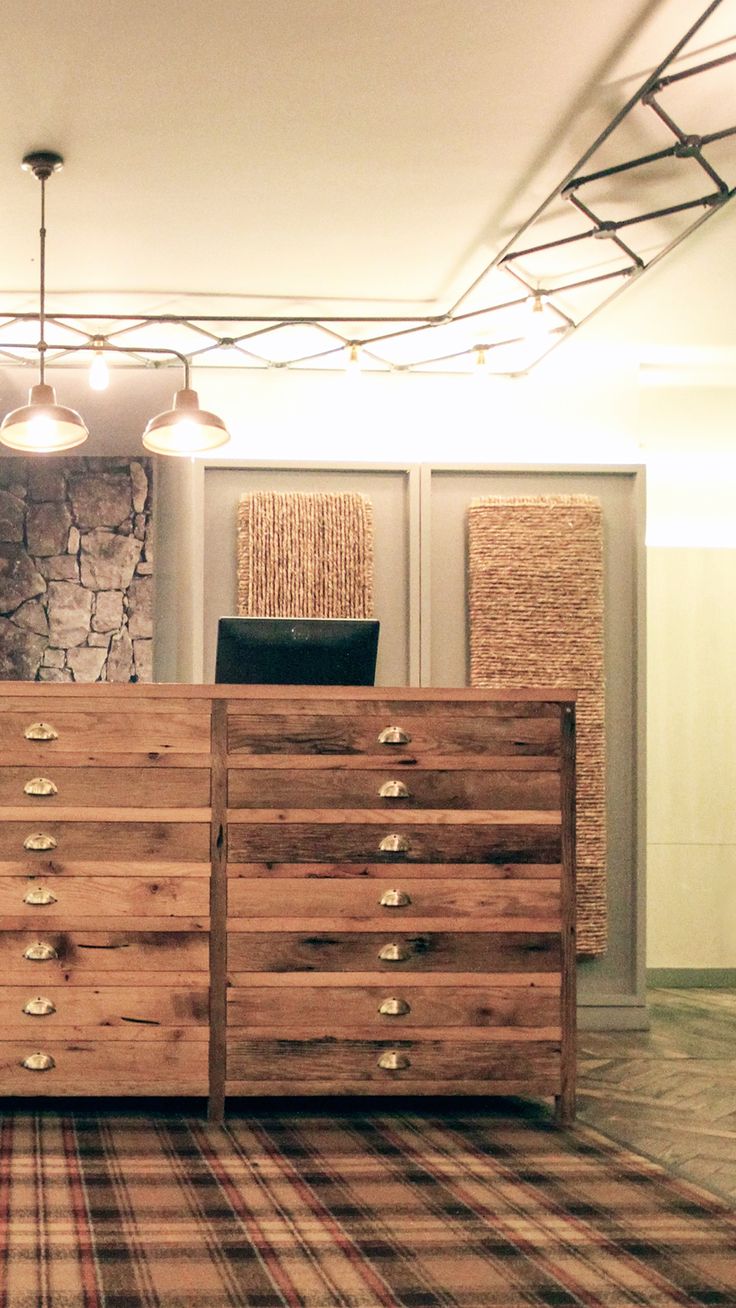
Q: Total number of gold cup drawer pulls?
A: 14